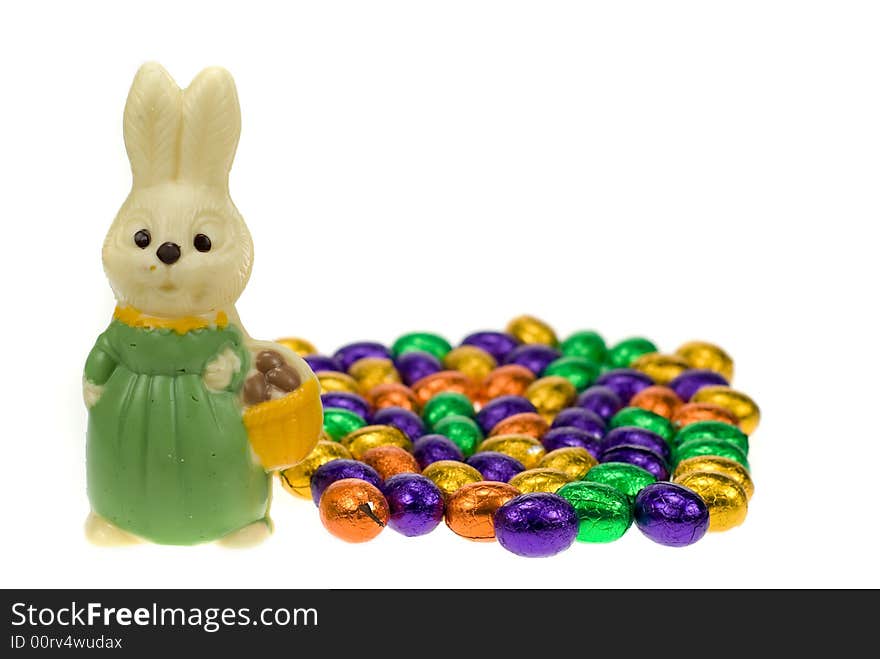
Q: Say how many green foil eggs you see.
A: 12